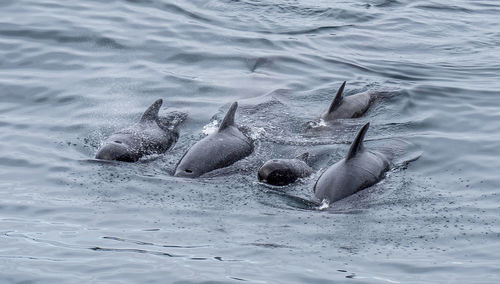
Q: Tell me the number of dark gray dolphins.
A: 5